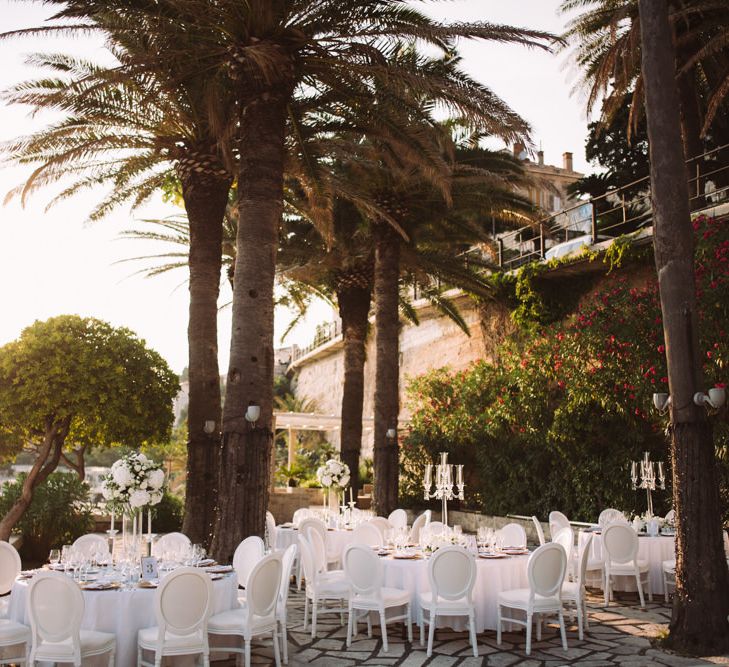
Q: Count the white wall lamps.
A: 5